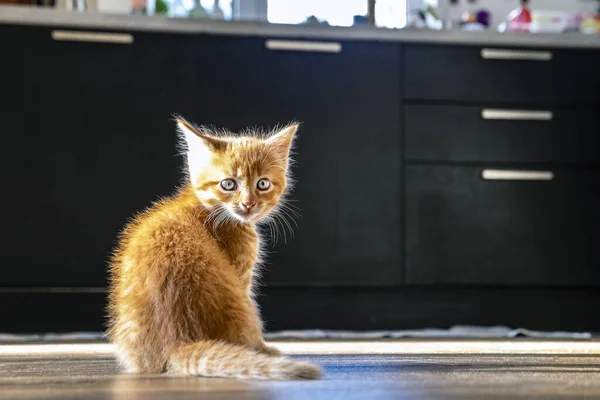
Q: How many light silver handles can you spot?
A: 5